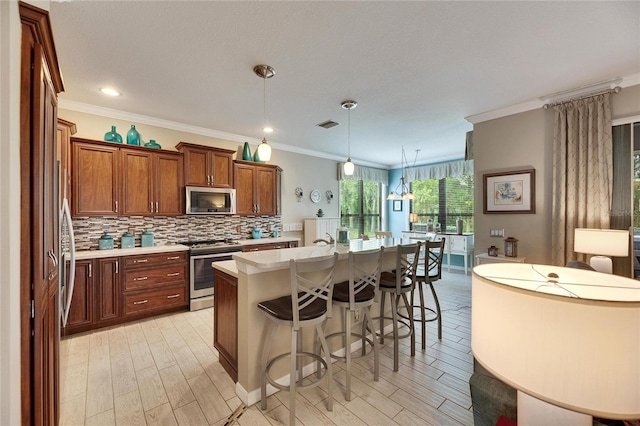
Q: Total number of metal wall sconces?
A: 2